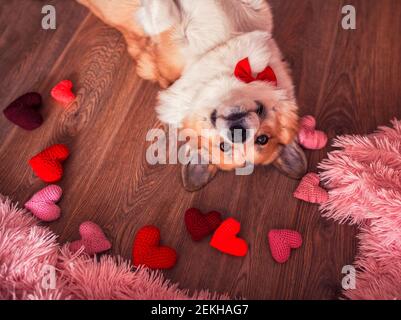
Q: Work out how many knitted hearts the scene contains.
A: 11